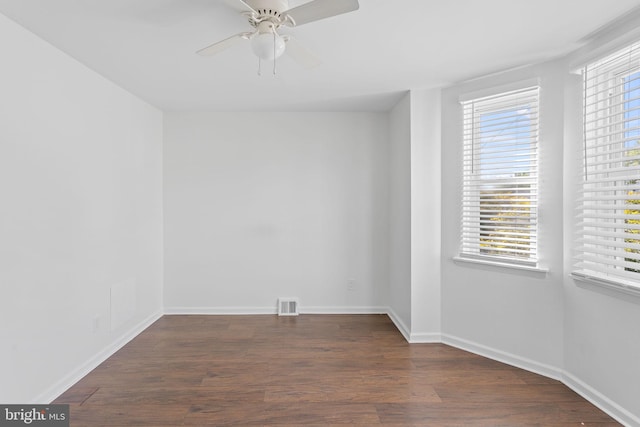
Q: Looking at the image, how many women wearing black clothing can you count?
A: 0